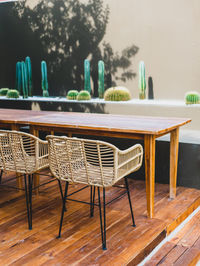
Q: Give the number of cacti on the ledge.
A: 13